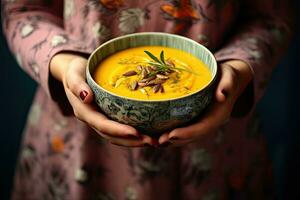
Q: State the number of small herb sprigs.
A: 1